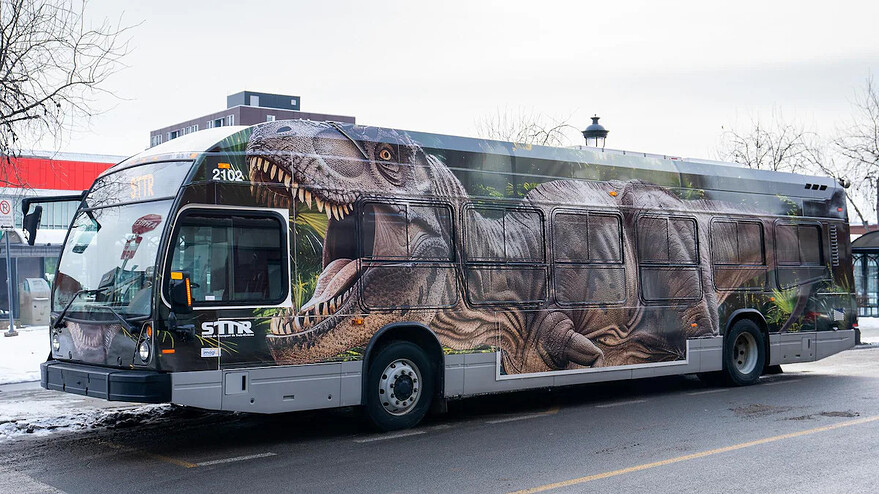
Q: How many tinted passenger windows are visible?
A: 6